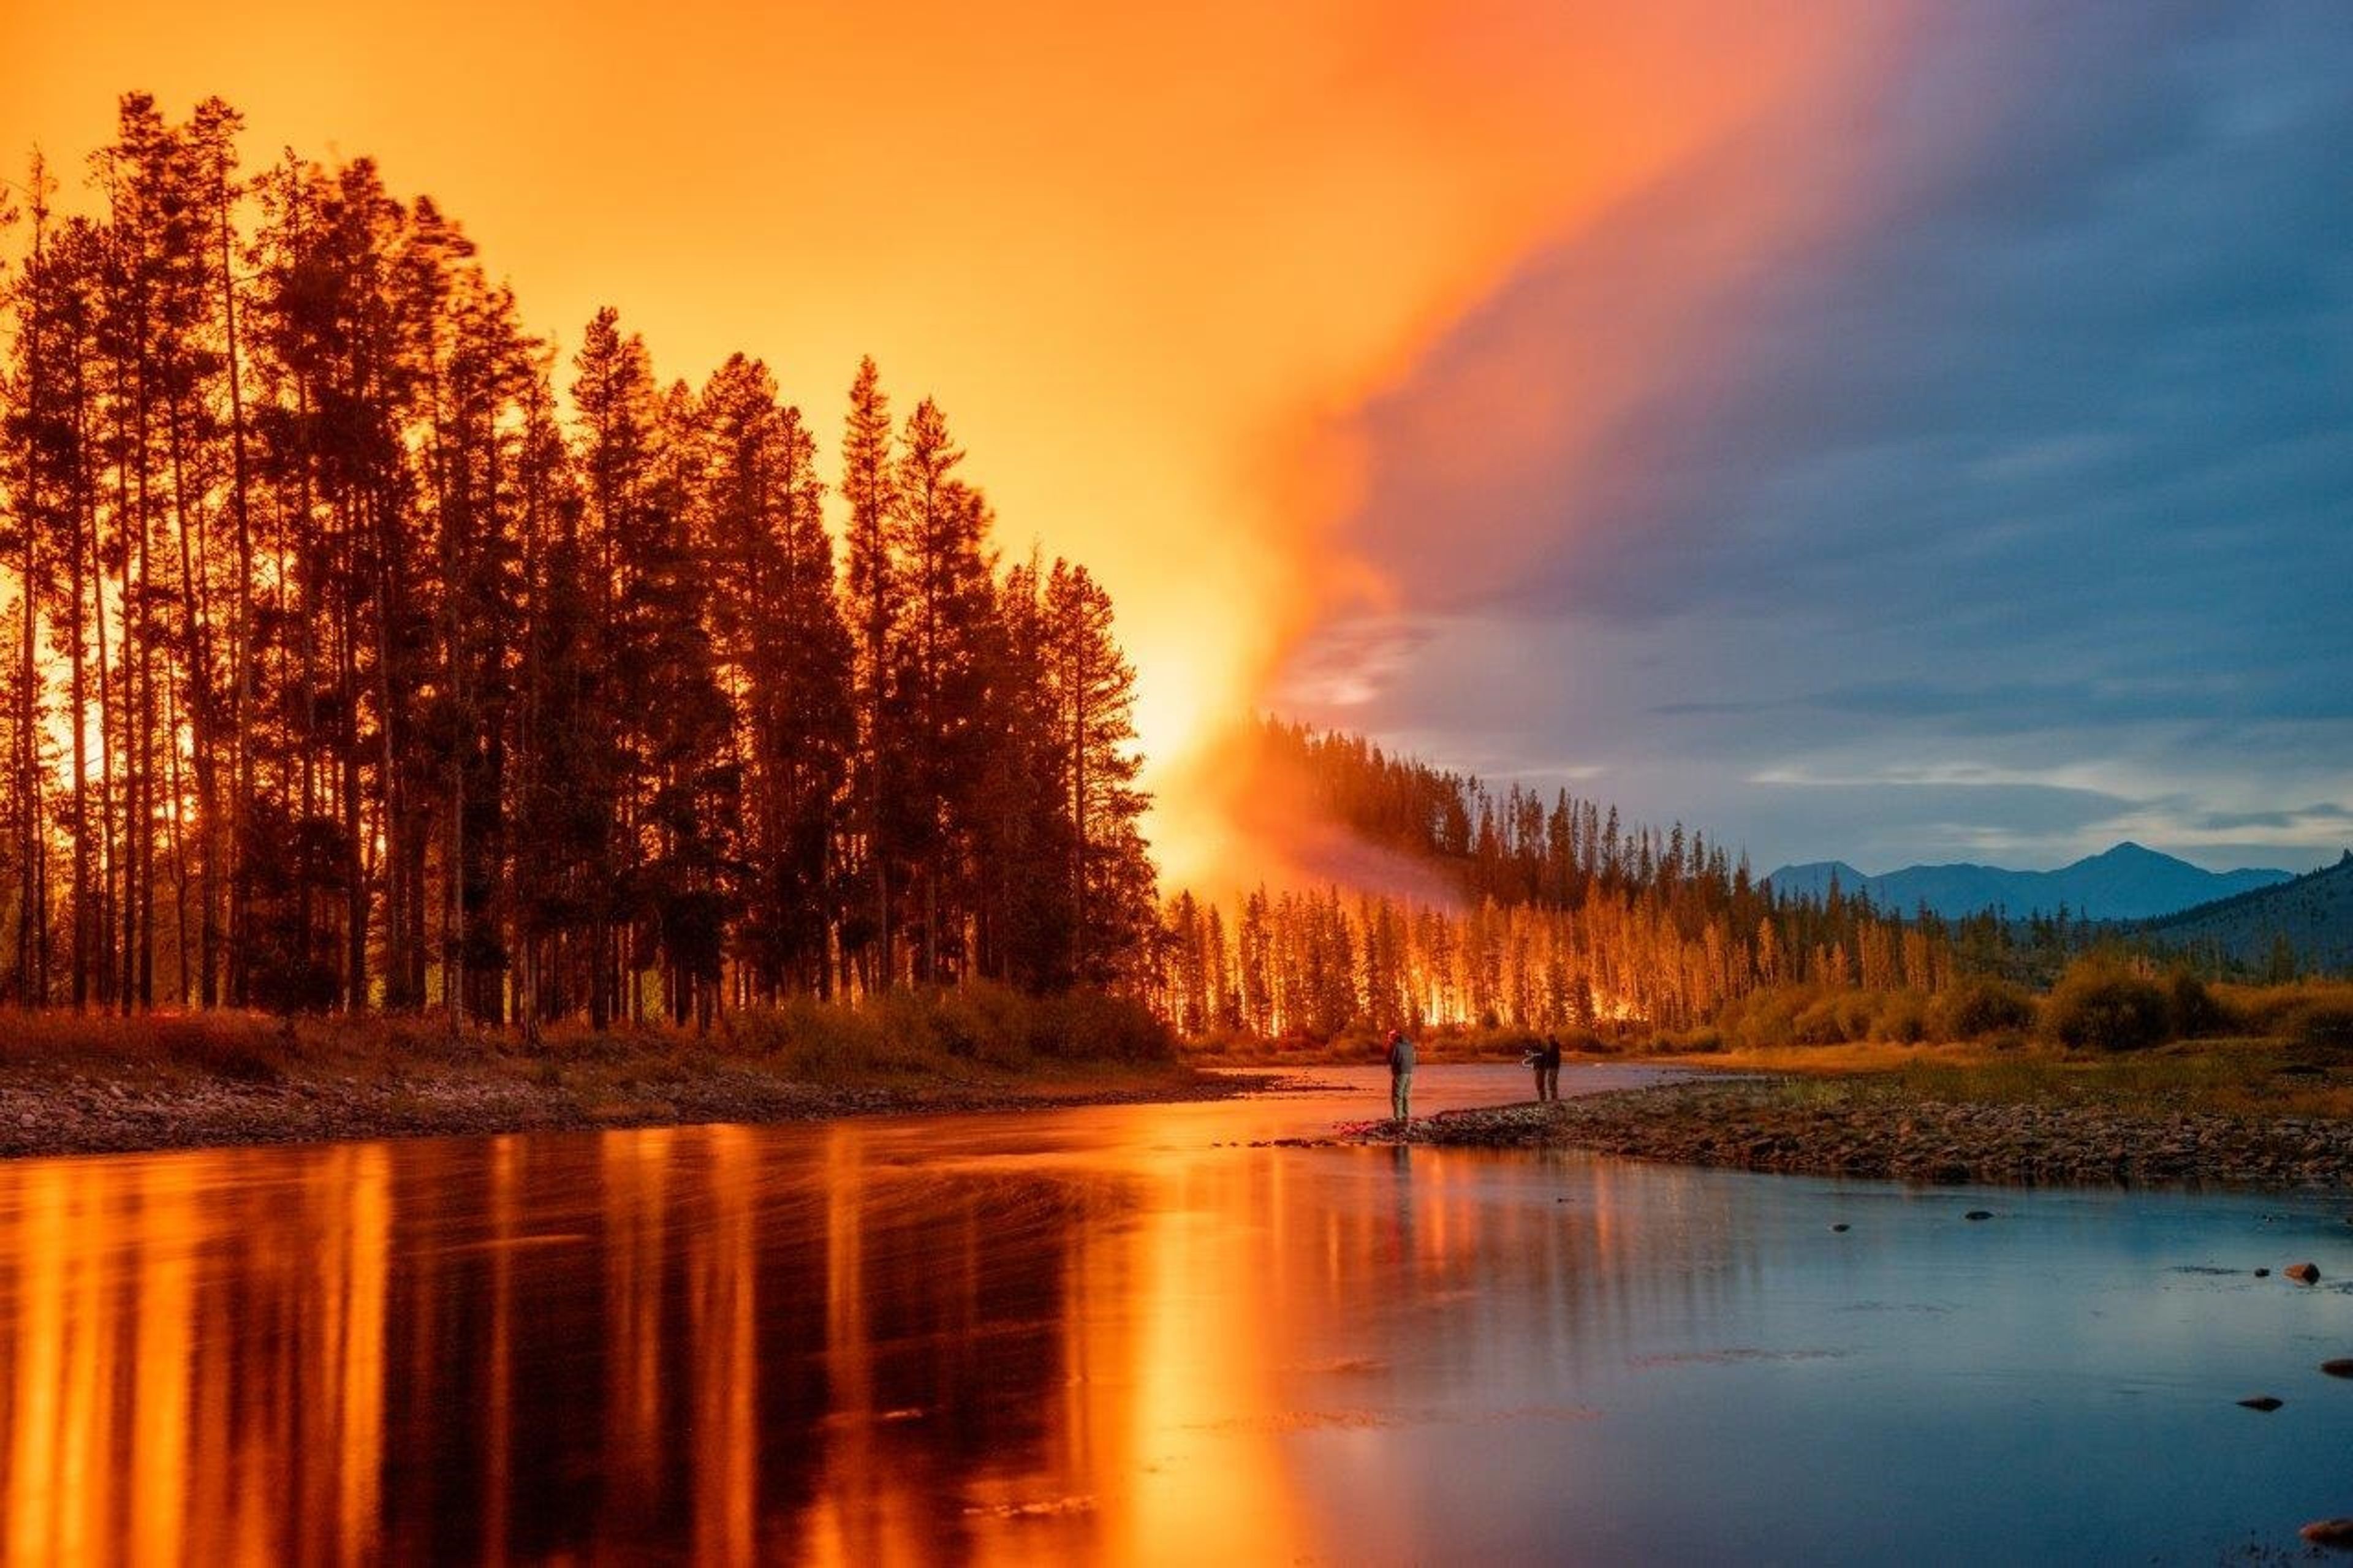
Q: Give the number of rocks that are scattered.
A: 7